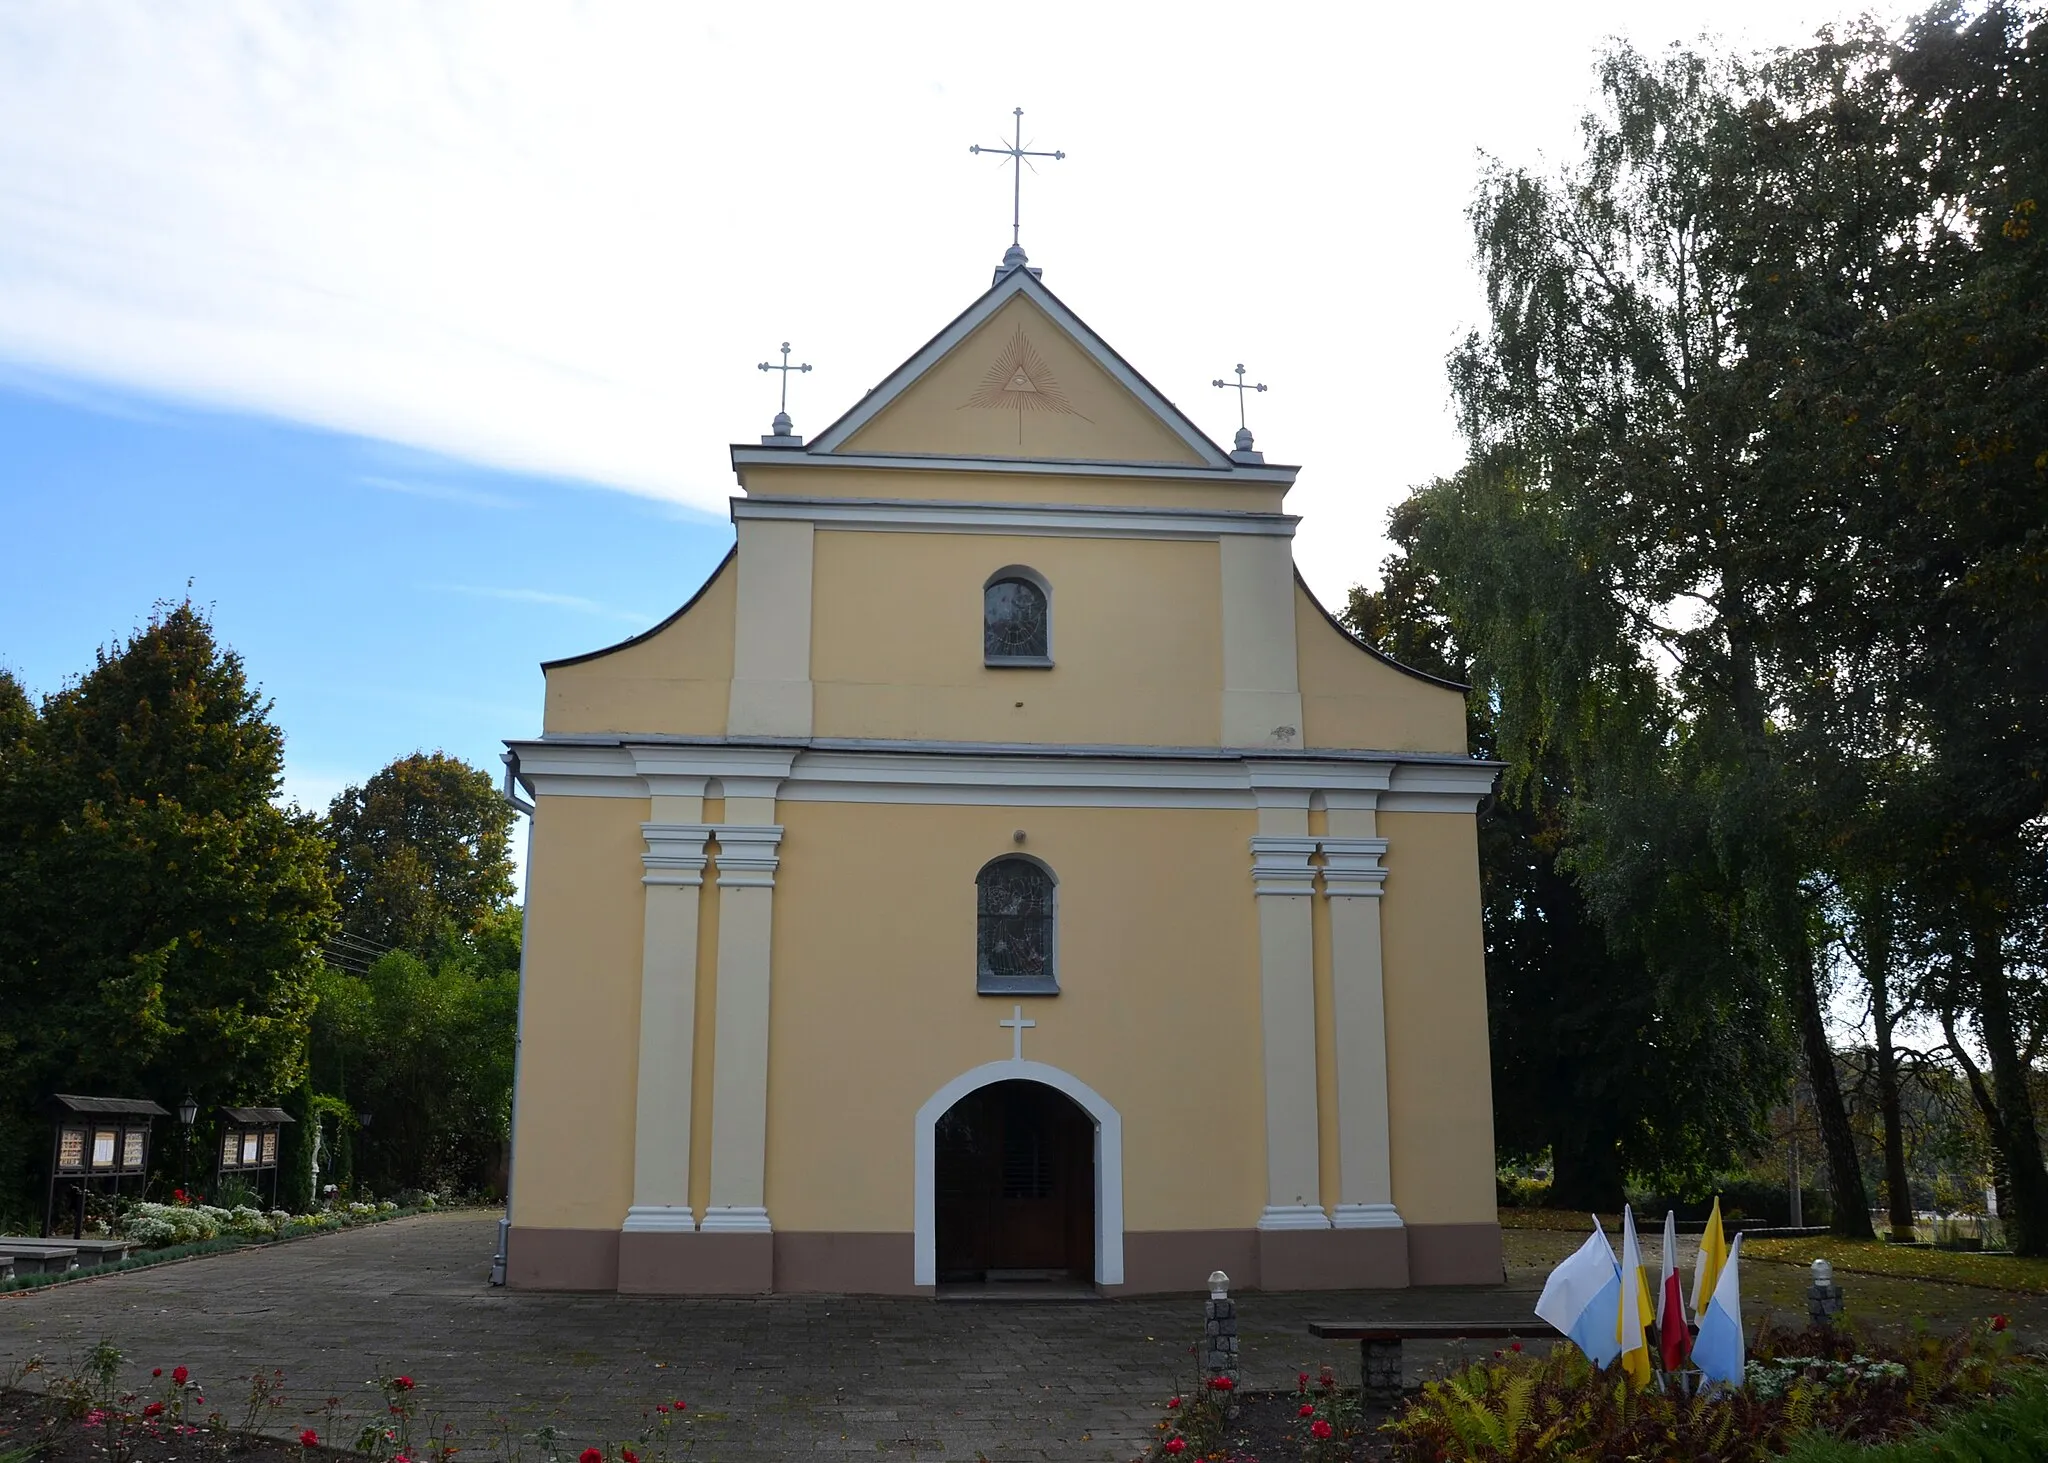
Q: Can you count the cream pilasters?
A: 6